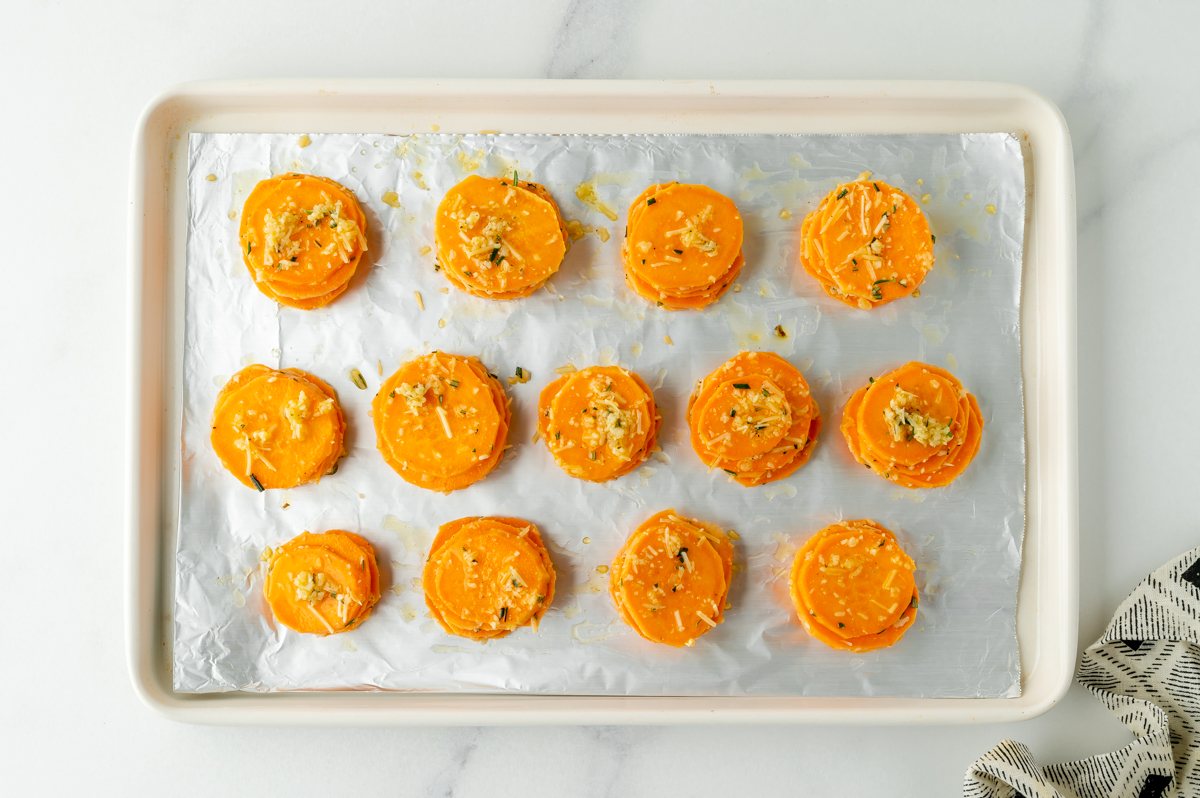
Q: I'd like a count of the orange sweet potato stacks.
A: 13